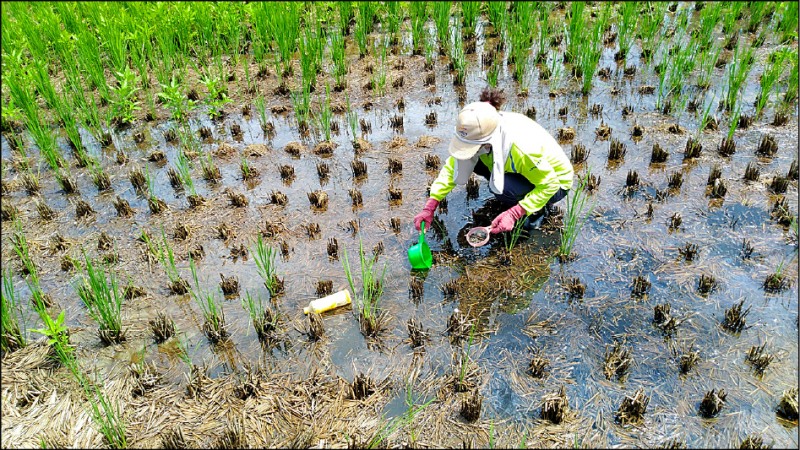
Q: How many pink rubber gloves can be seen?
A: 2